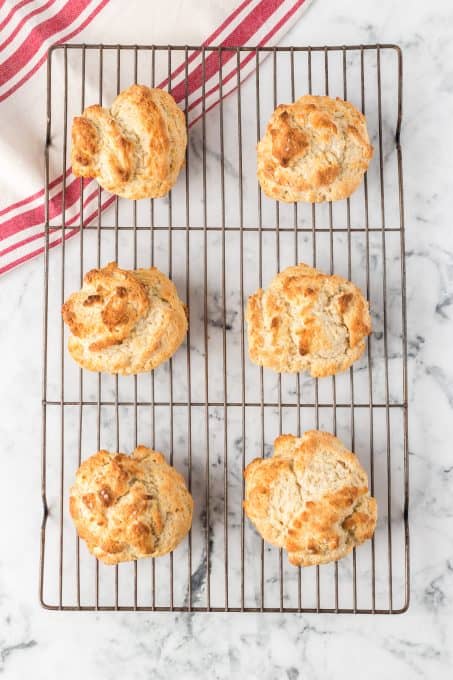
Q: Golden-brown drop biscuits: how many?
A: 6